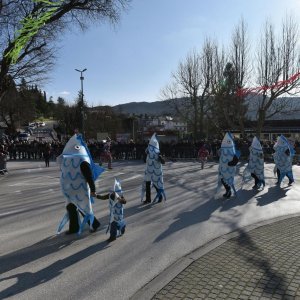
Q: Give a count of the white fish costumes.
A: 6